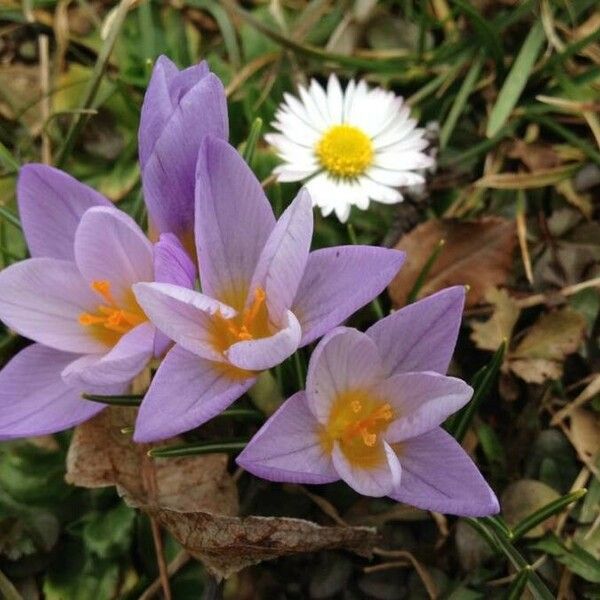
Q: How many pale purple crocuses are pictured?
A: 4